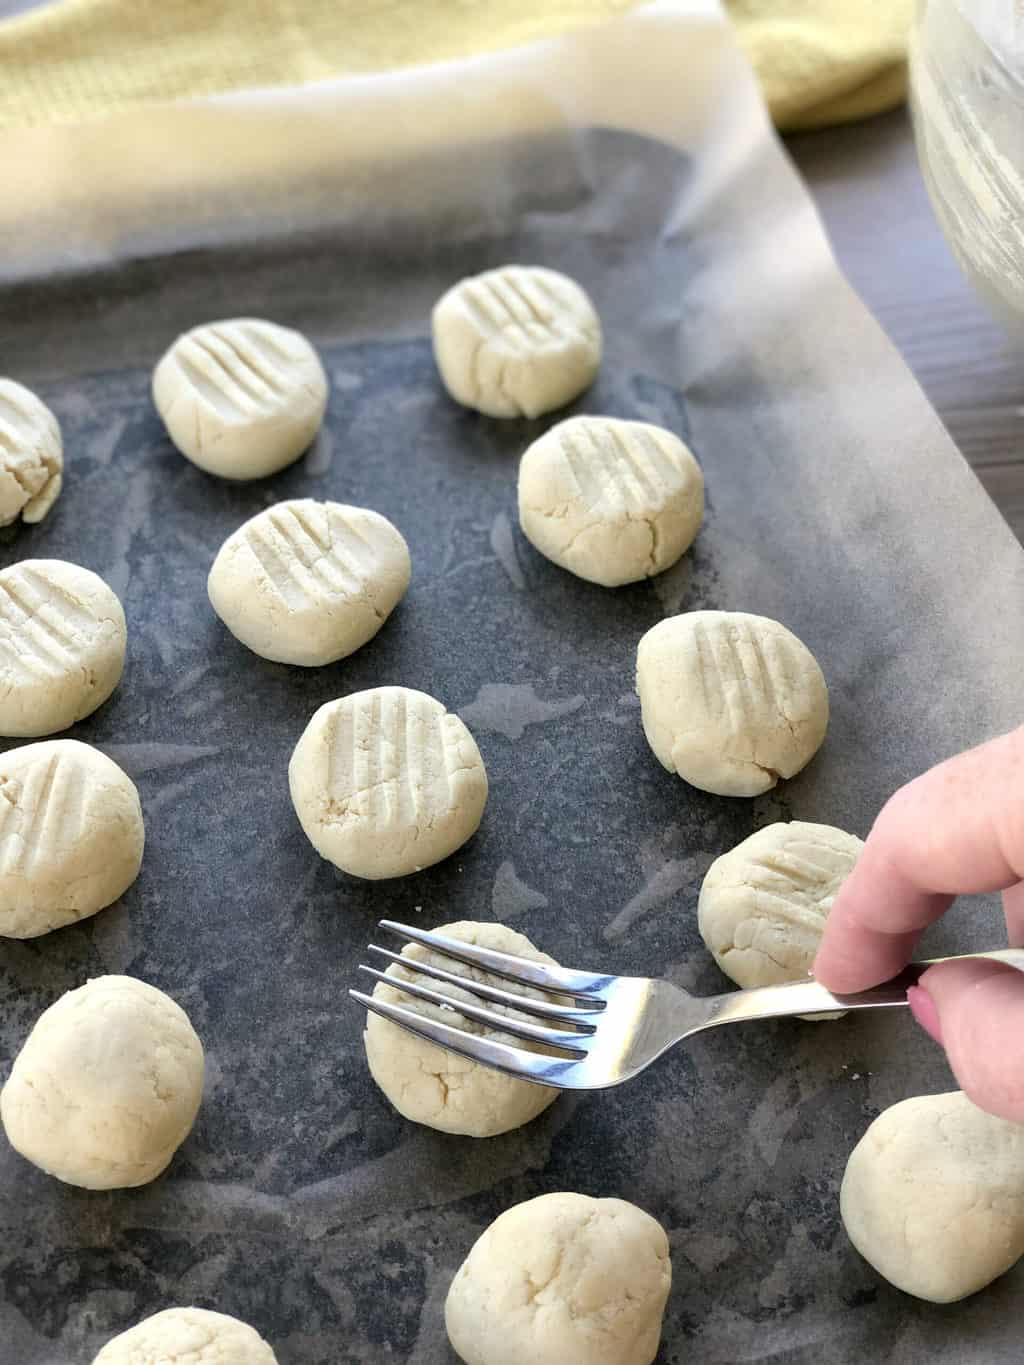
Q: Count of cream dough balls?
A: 15